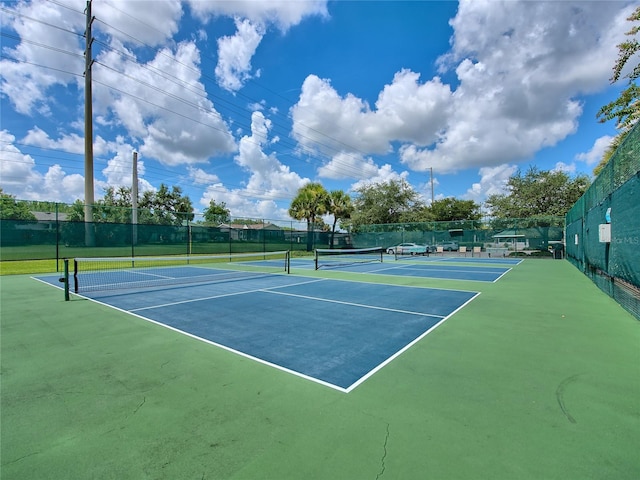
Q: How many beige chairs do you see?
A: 3